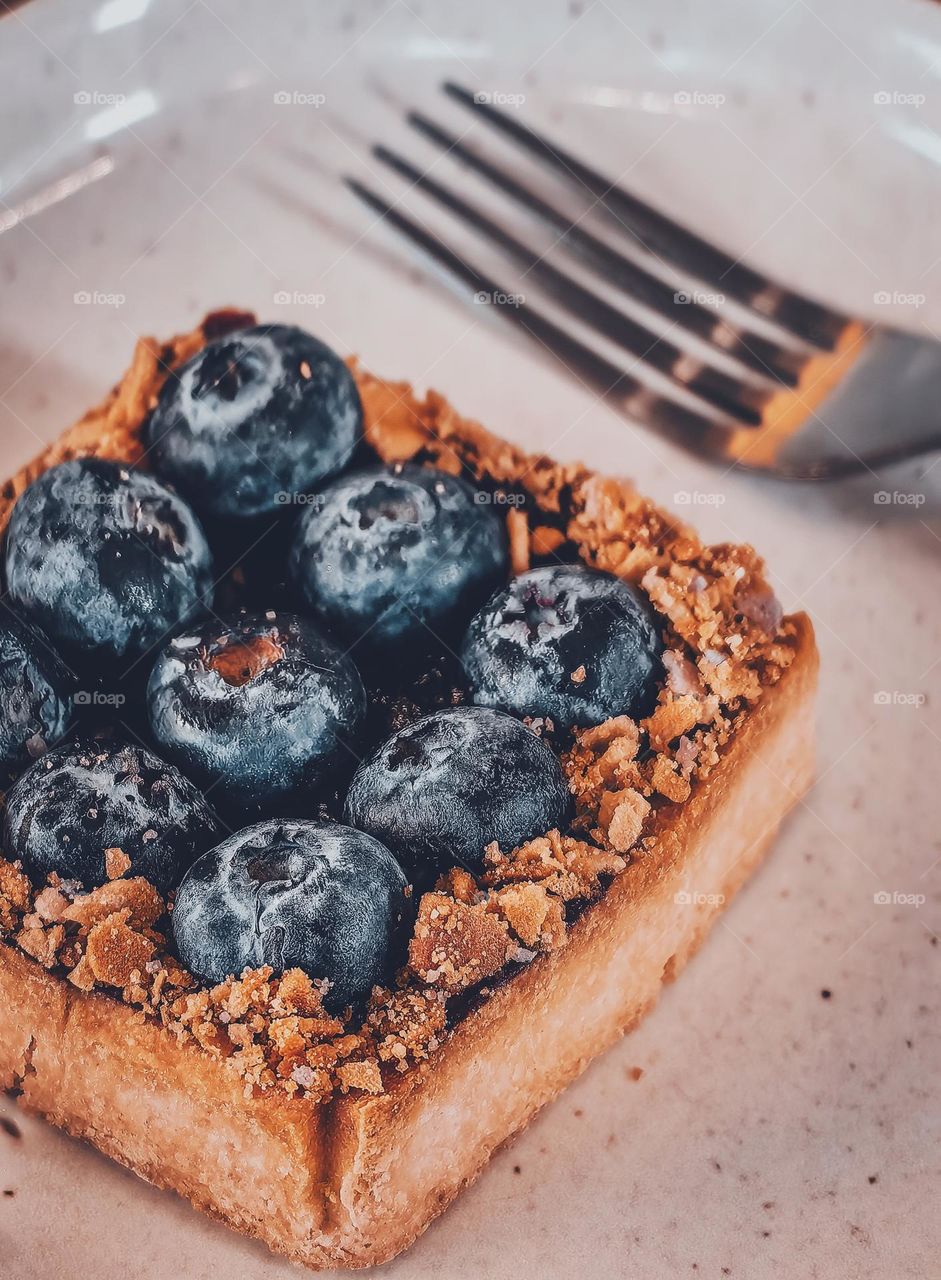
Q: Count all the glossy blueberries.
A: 9